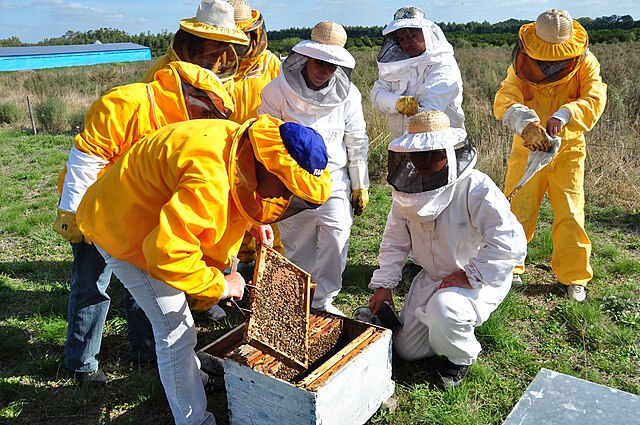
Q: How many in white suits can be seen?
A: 3